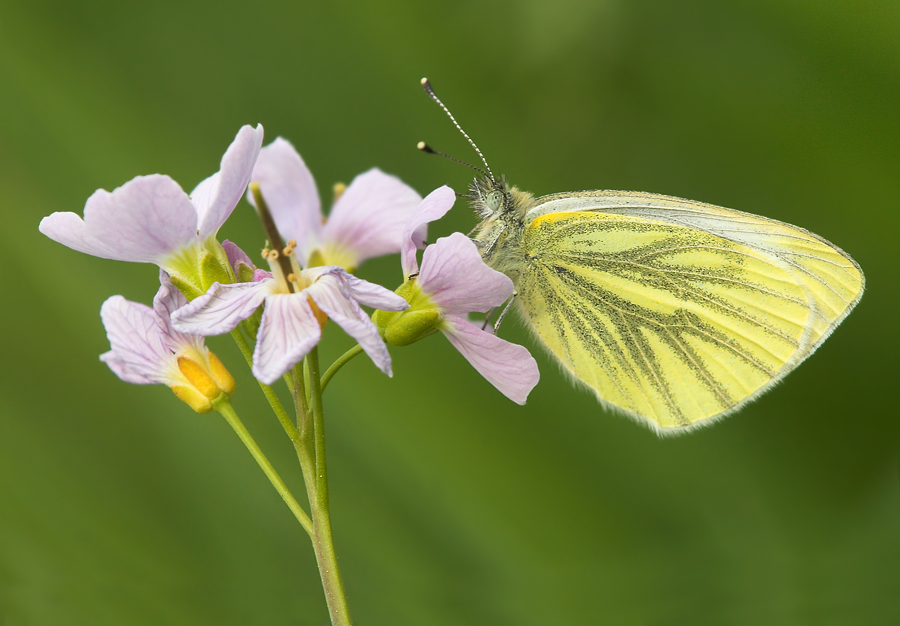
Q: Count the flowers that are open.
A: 5